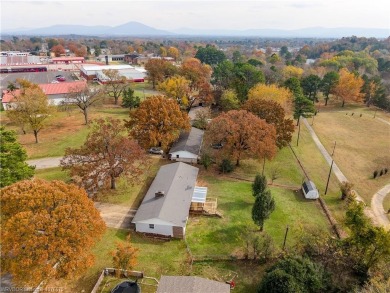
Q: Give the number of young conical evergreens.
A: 2